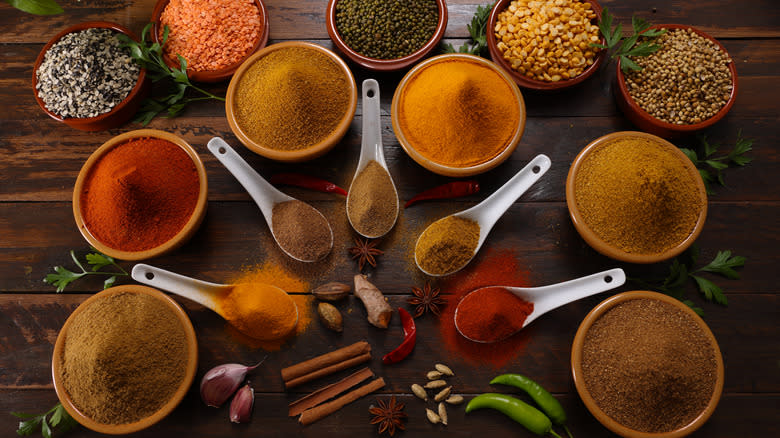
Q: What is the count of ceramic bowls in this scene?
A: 11